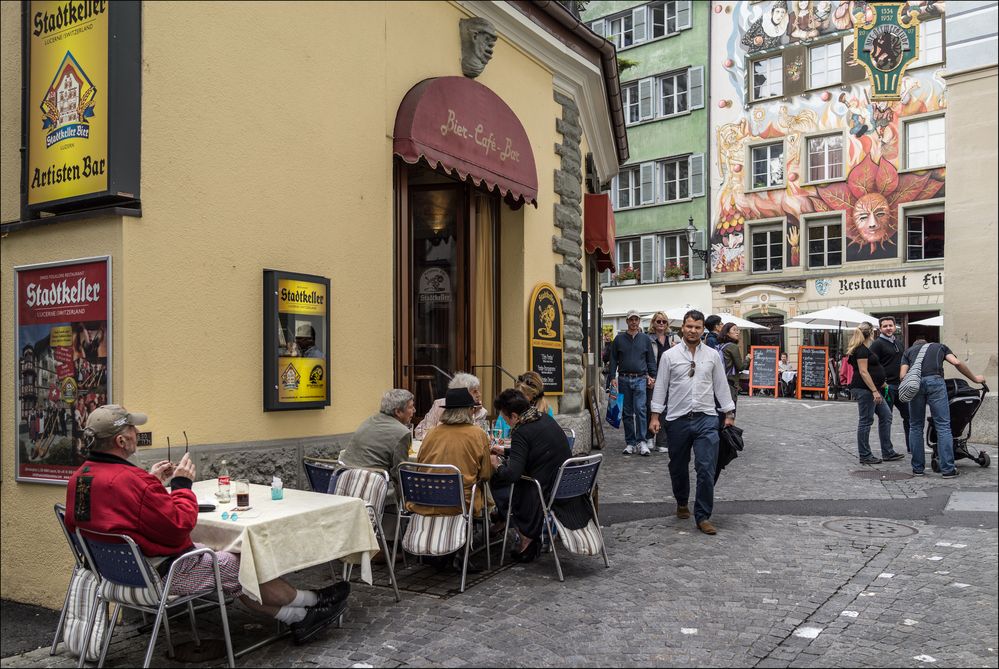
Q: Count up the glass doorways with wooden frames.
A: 1